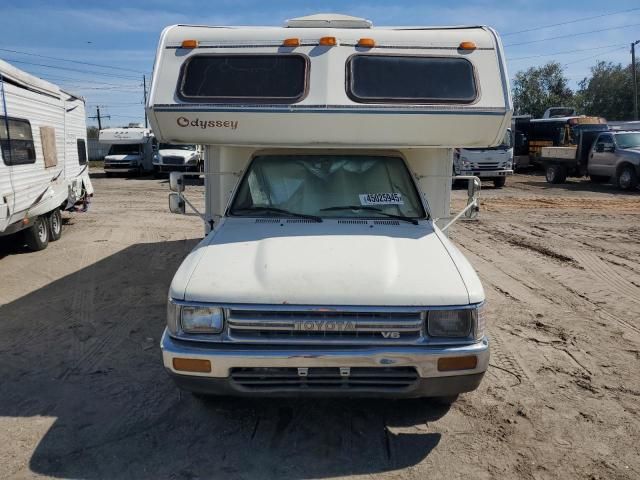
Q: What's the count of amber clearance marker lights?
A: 5